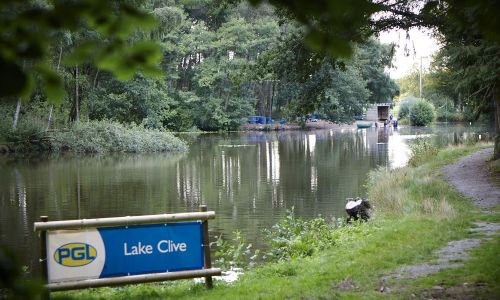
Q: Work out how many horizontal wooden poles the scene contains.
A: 2